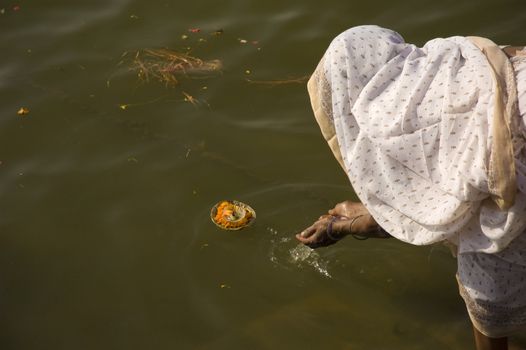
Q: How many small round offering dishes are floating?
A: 1